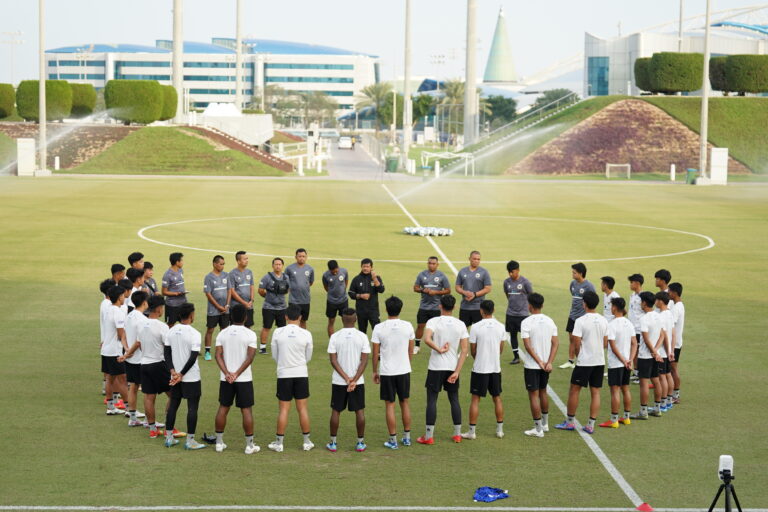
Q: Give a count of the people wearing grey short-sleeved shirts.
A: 11